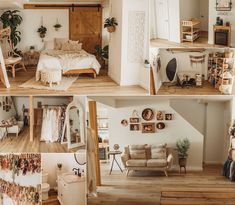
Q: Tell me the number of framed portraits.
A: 8